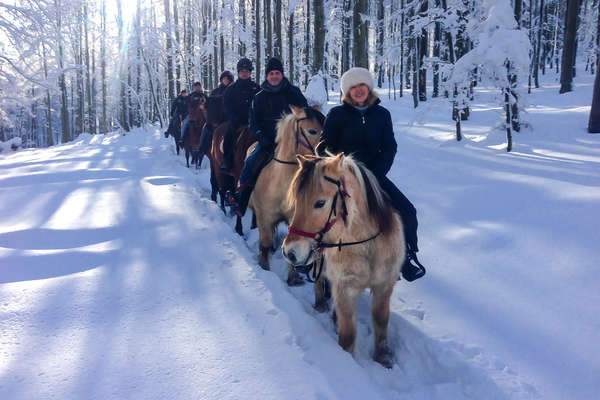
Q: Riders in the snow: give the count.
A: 6